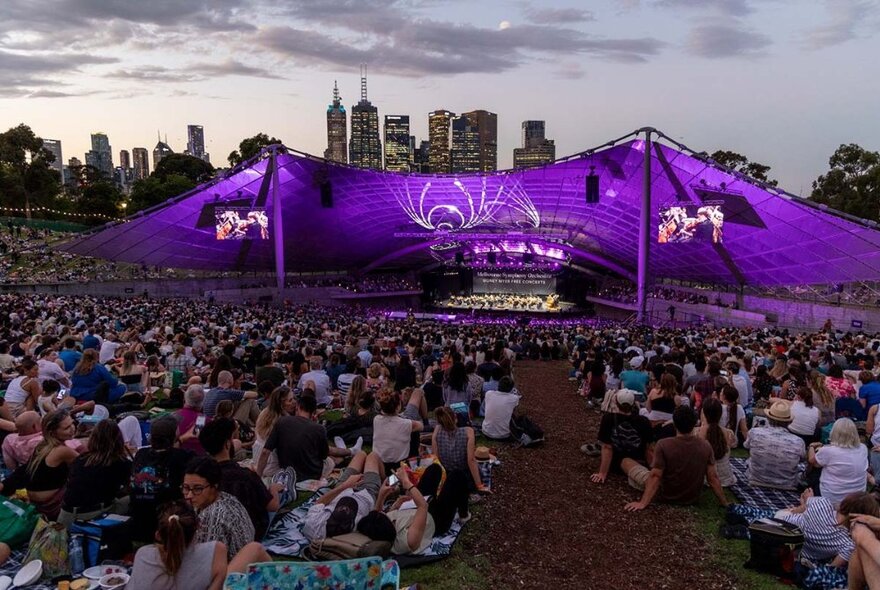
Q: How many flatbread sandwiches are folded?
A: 0